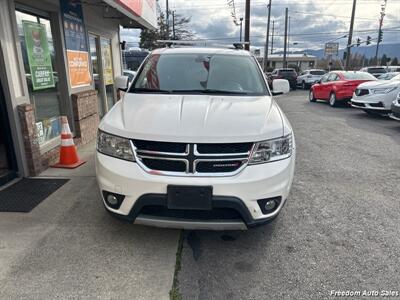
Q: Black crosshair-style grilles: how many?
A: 1